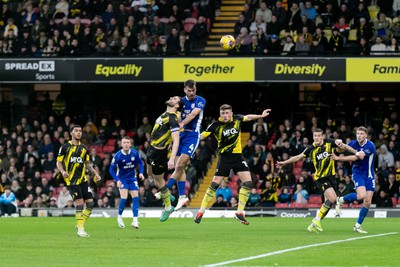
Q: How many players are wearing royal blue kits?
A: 3